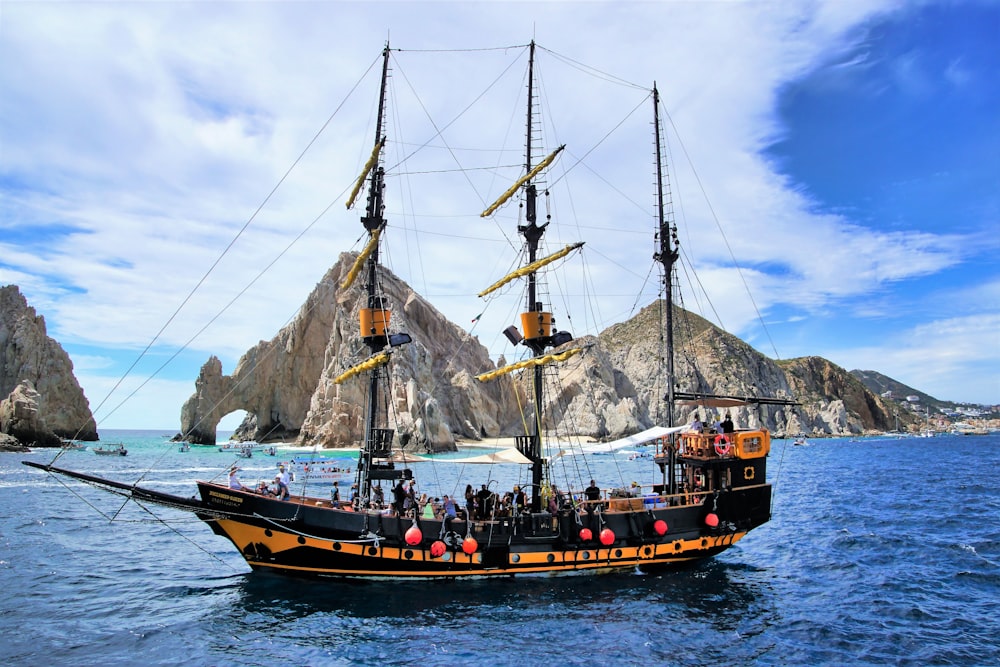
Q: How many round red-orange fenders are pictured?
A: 7